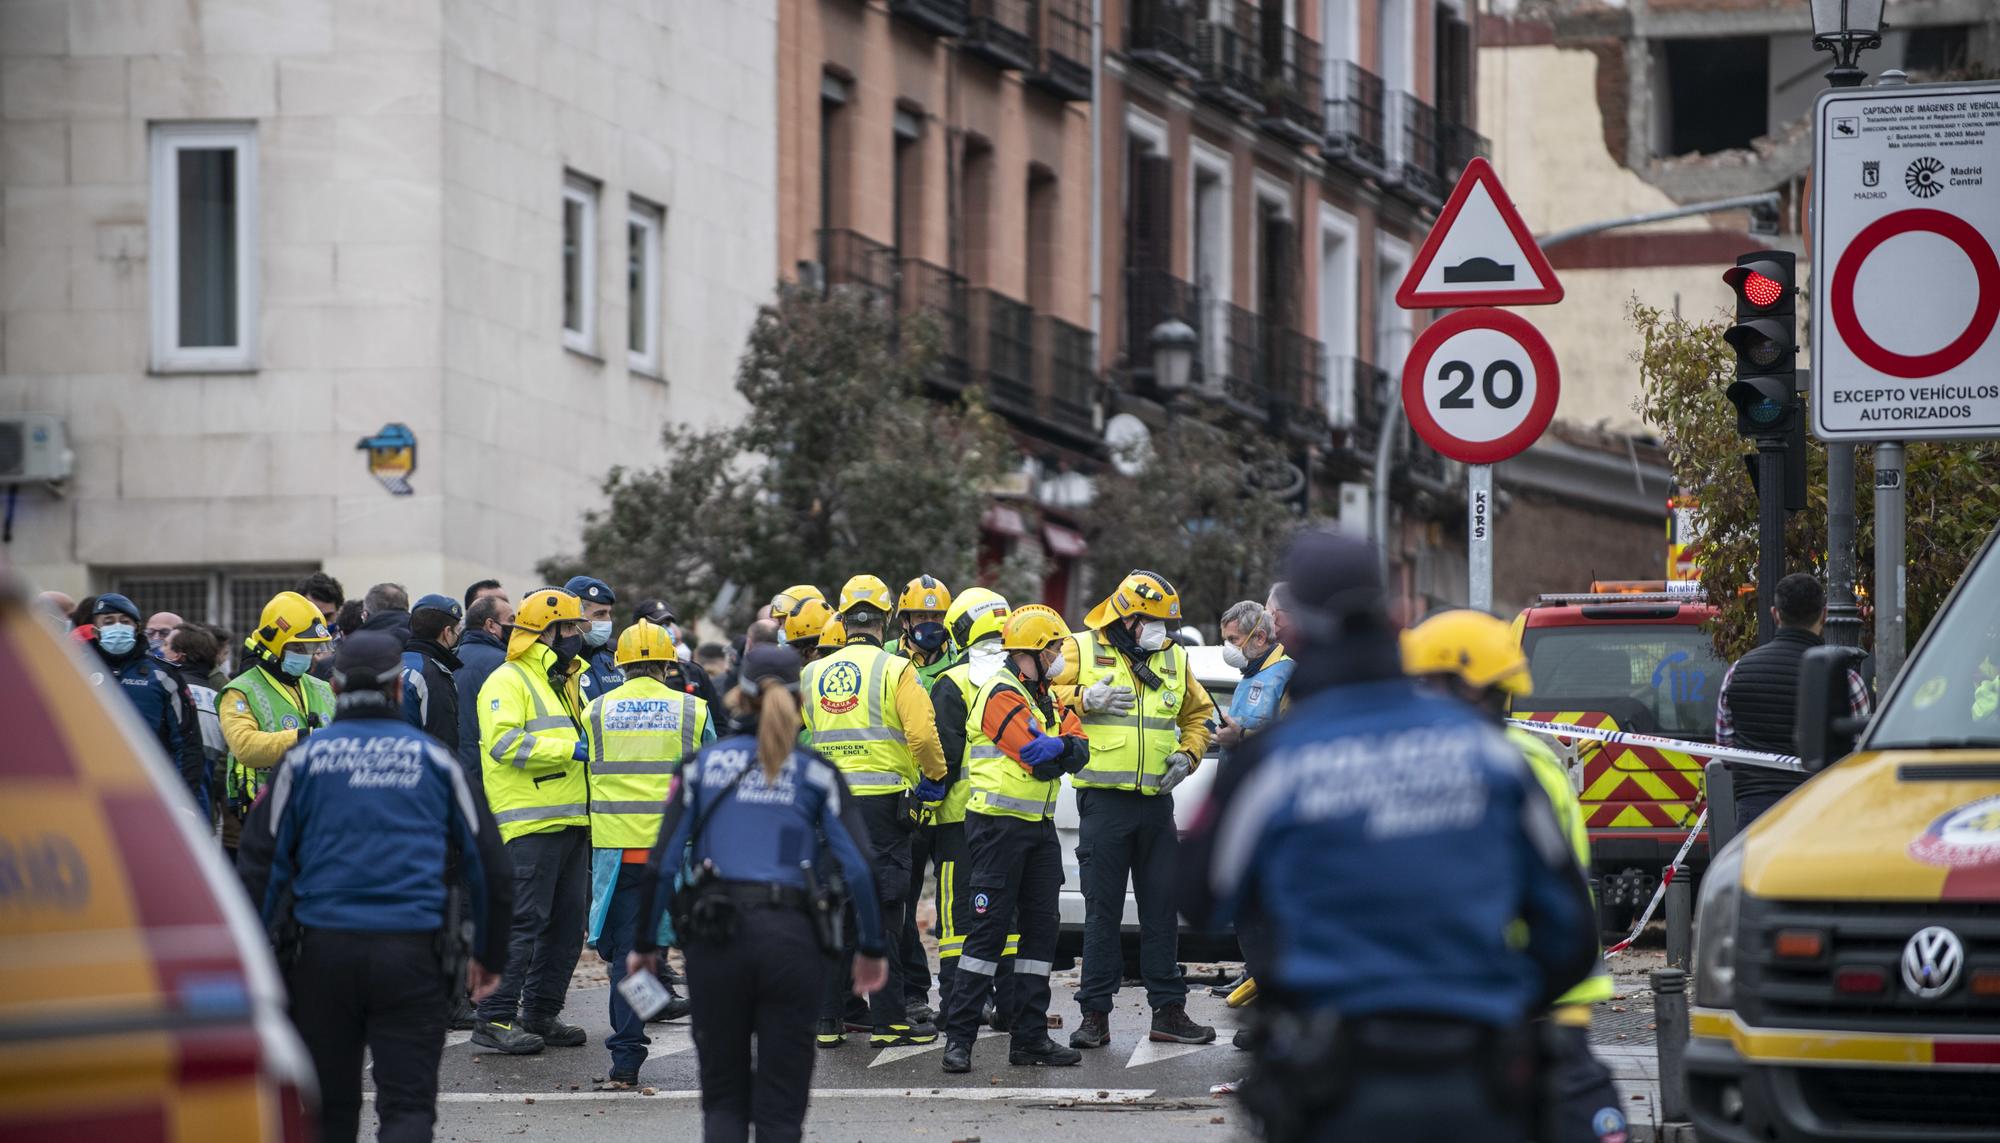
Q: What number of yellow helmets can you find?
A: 12